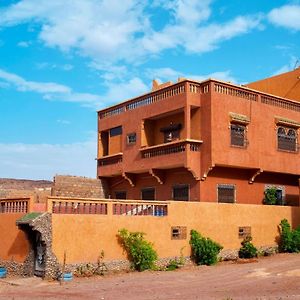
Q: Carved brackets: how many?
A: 5